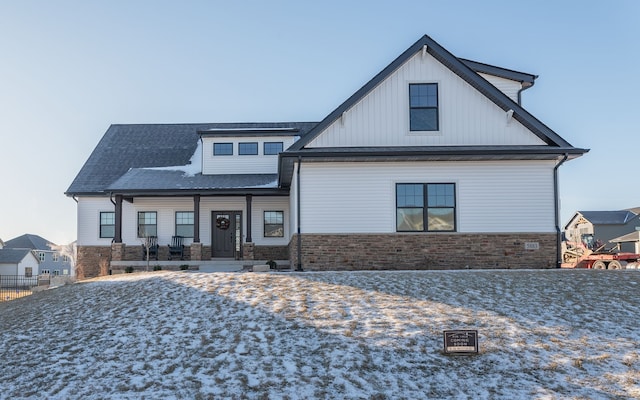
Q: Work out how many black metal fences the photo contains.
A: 1